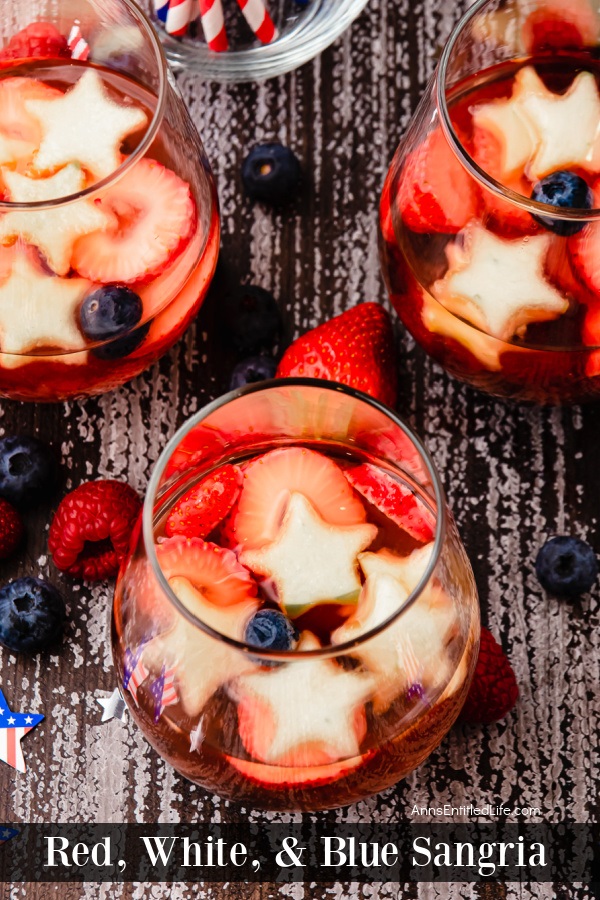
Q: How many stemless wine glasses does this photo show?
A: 3